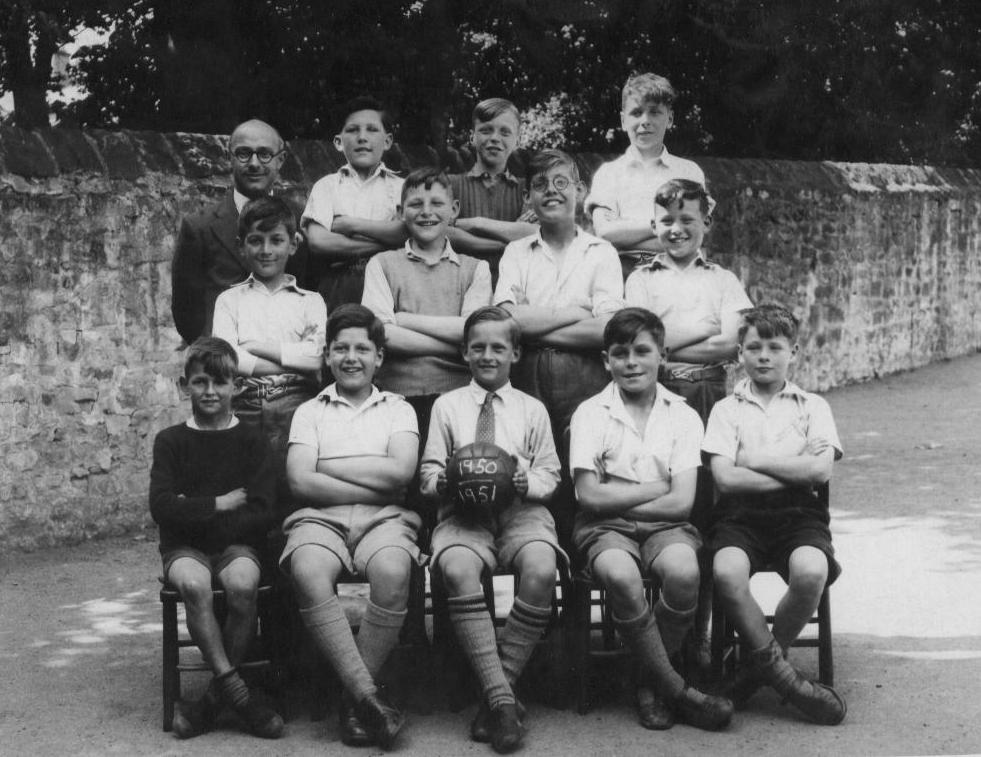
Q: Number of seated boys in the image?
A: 5